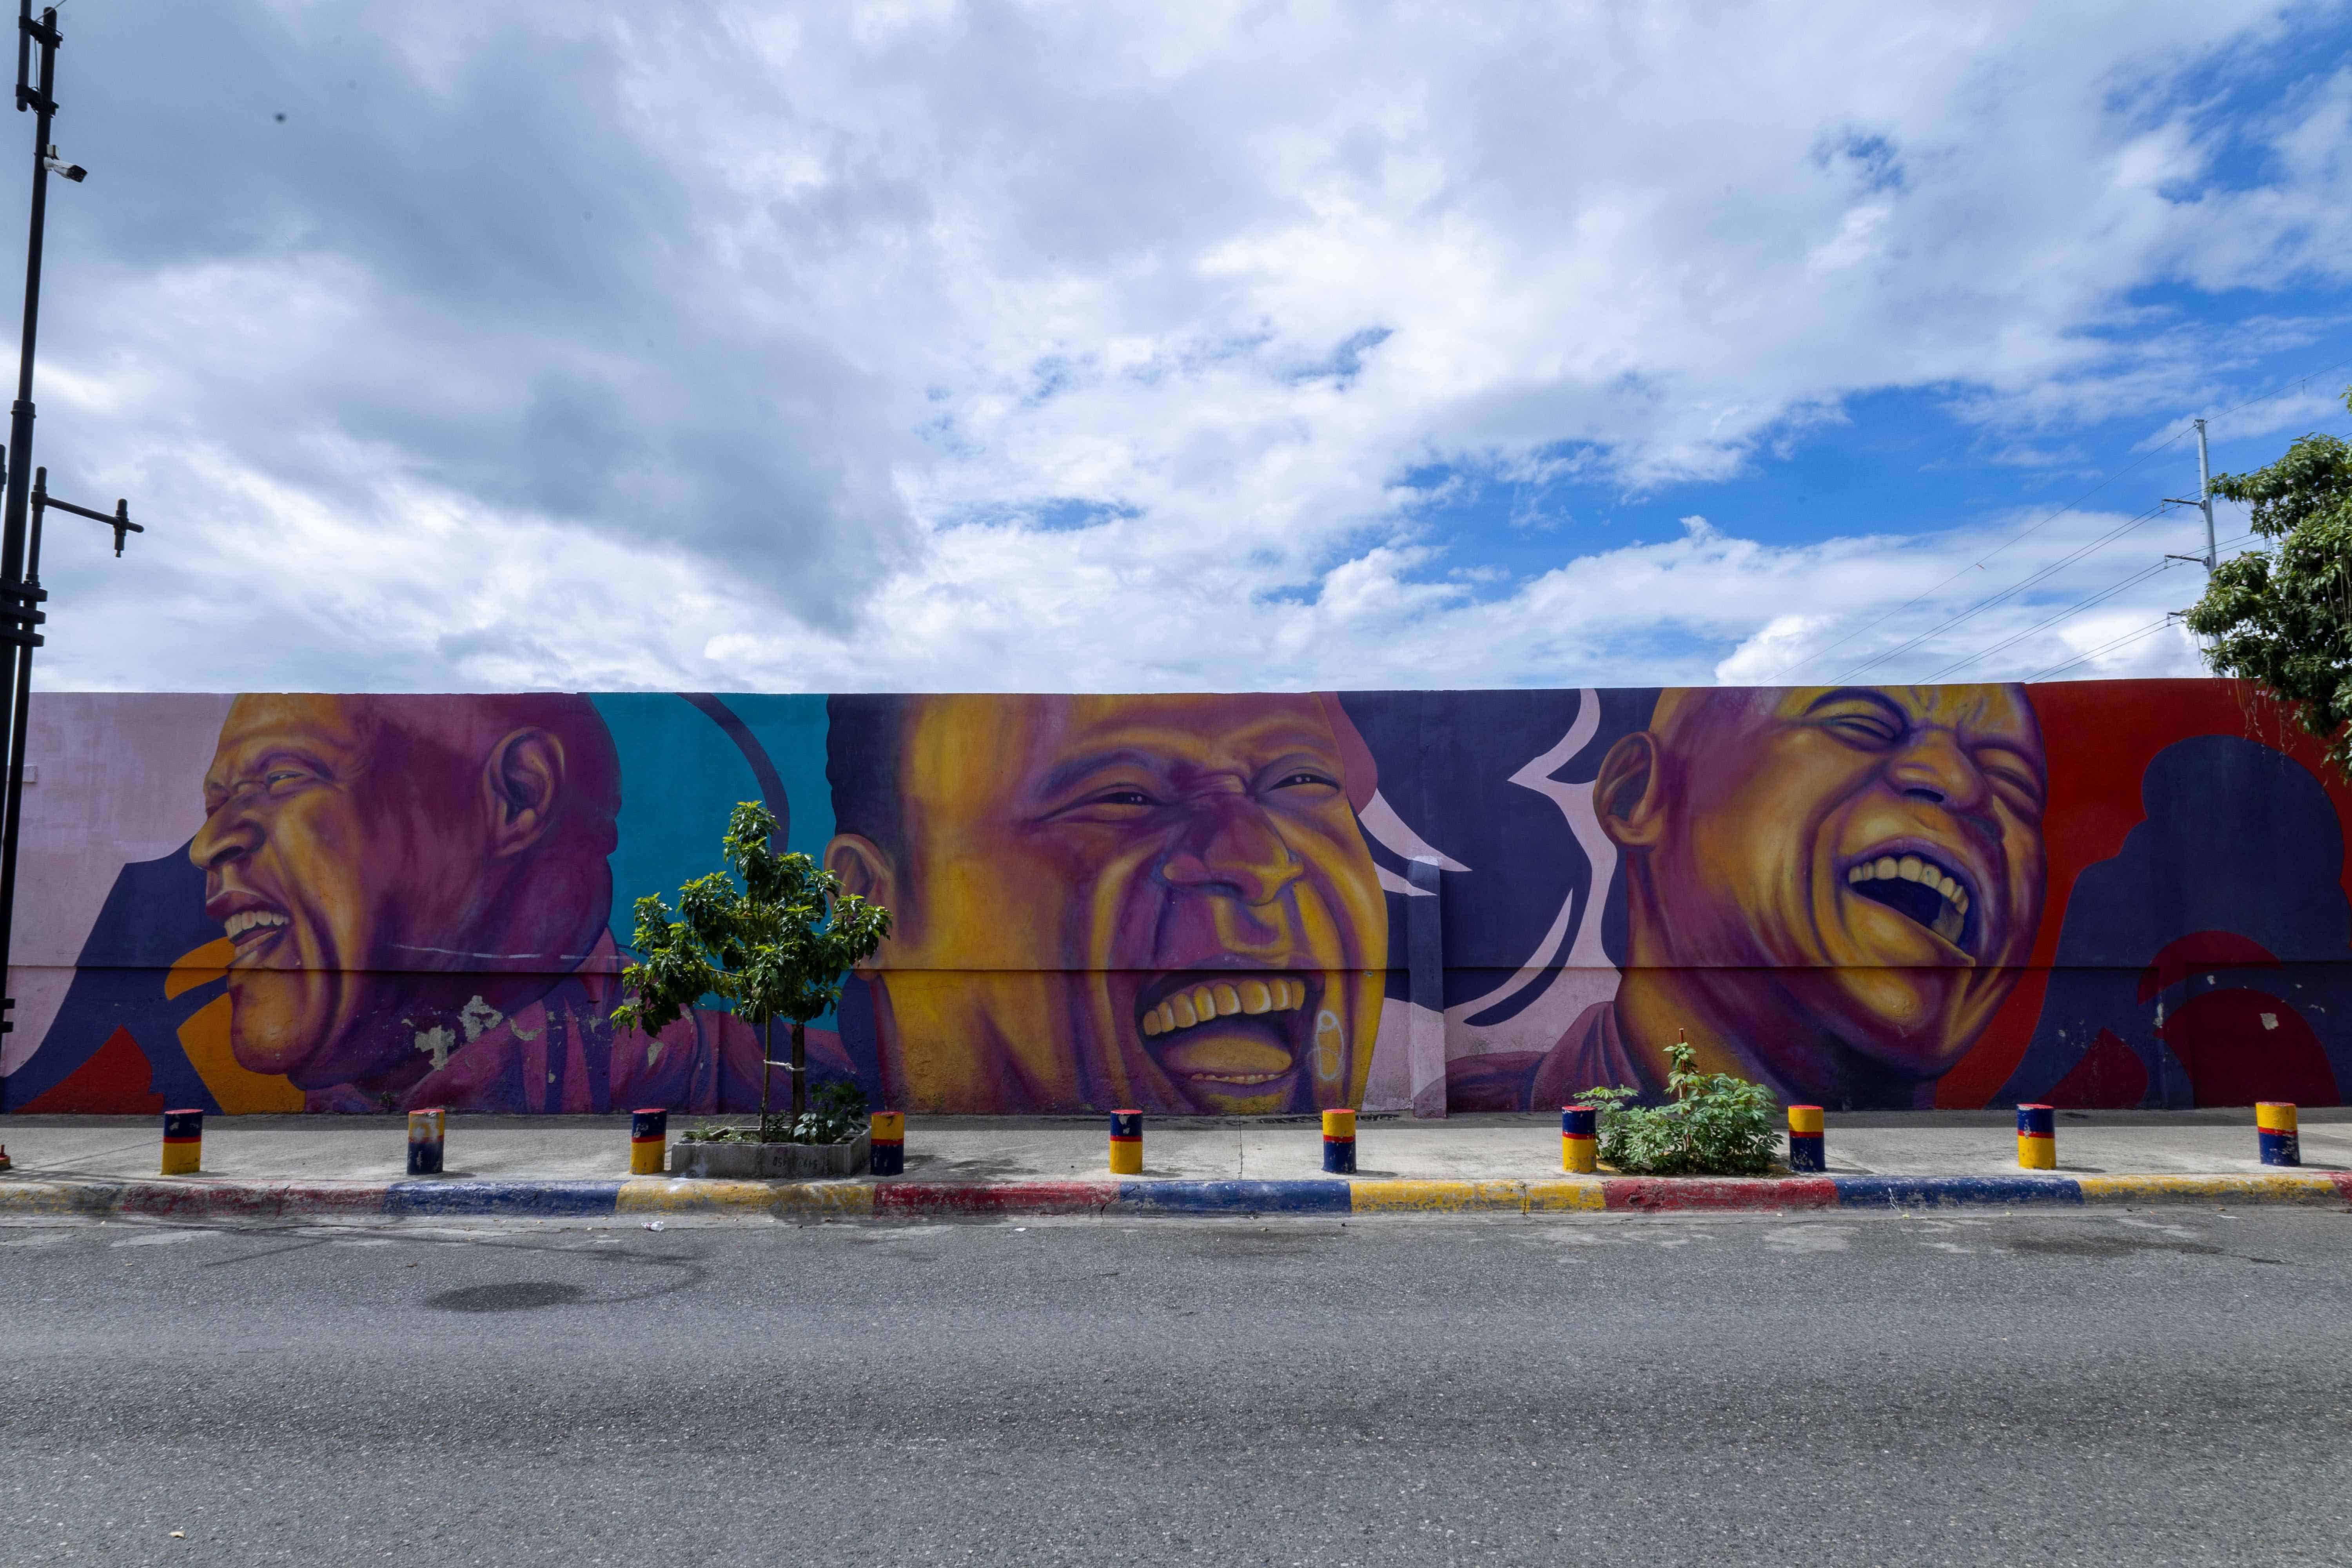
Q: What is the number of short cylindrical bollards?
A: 10